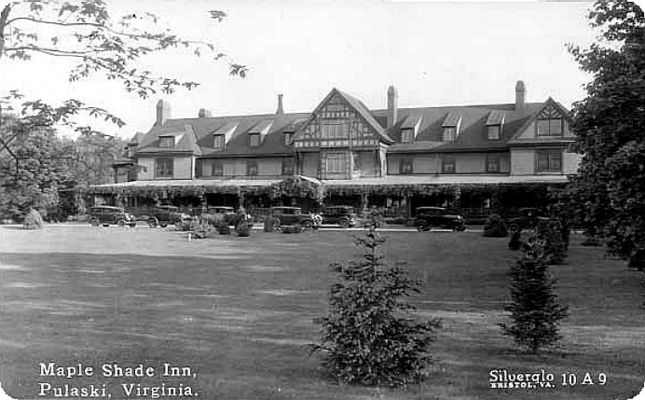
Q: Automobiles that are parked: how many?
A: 7